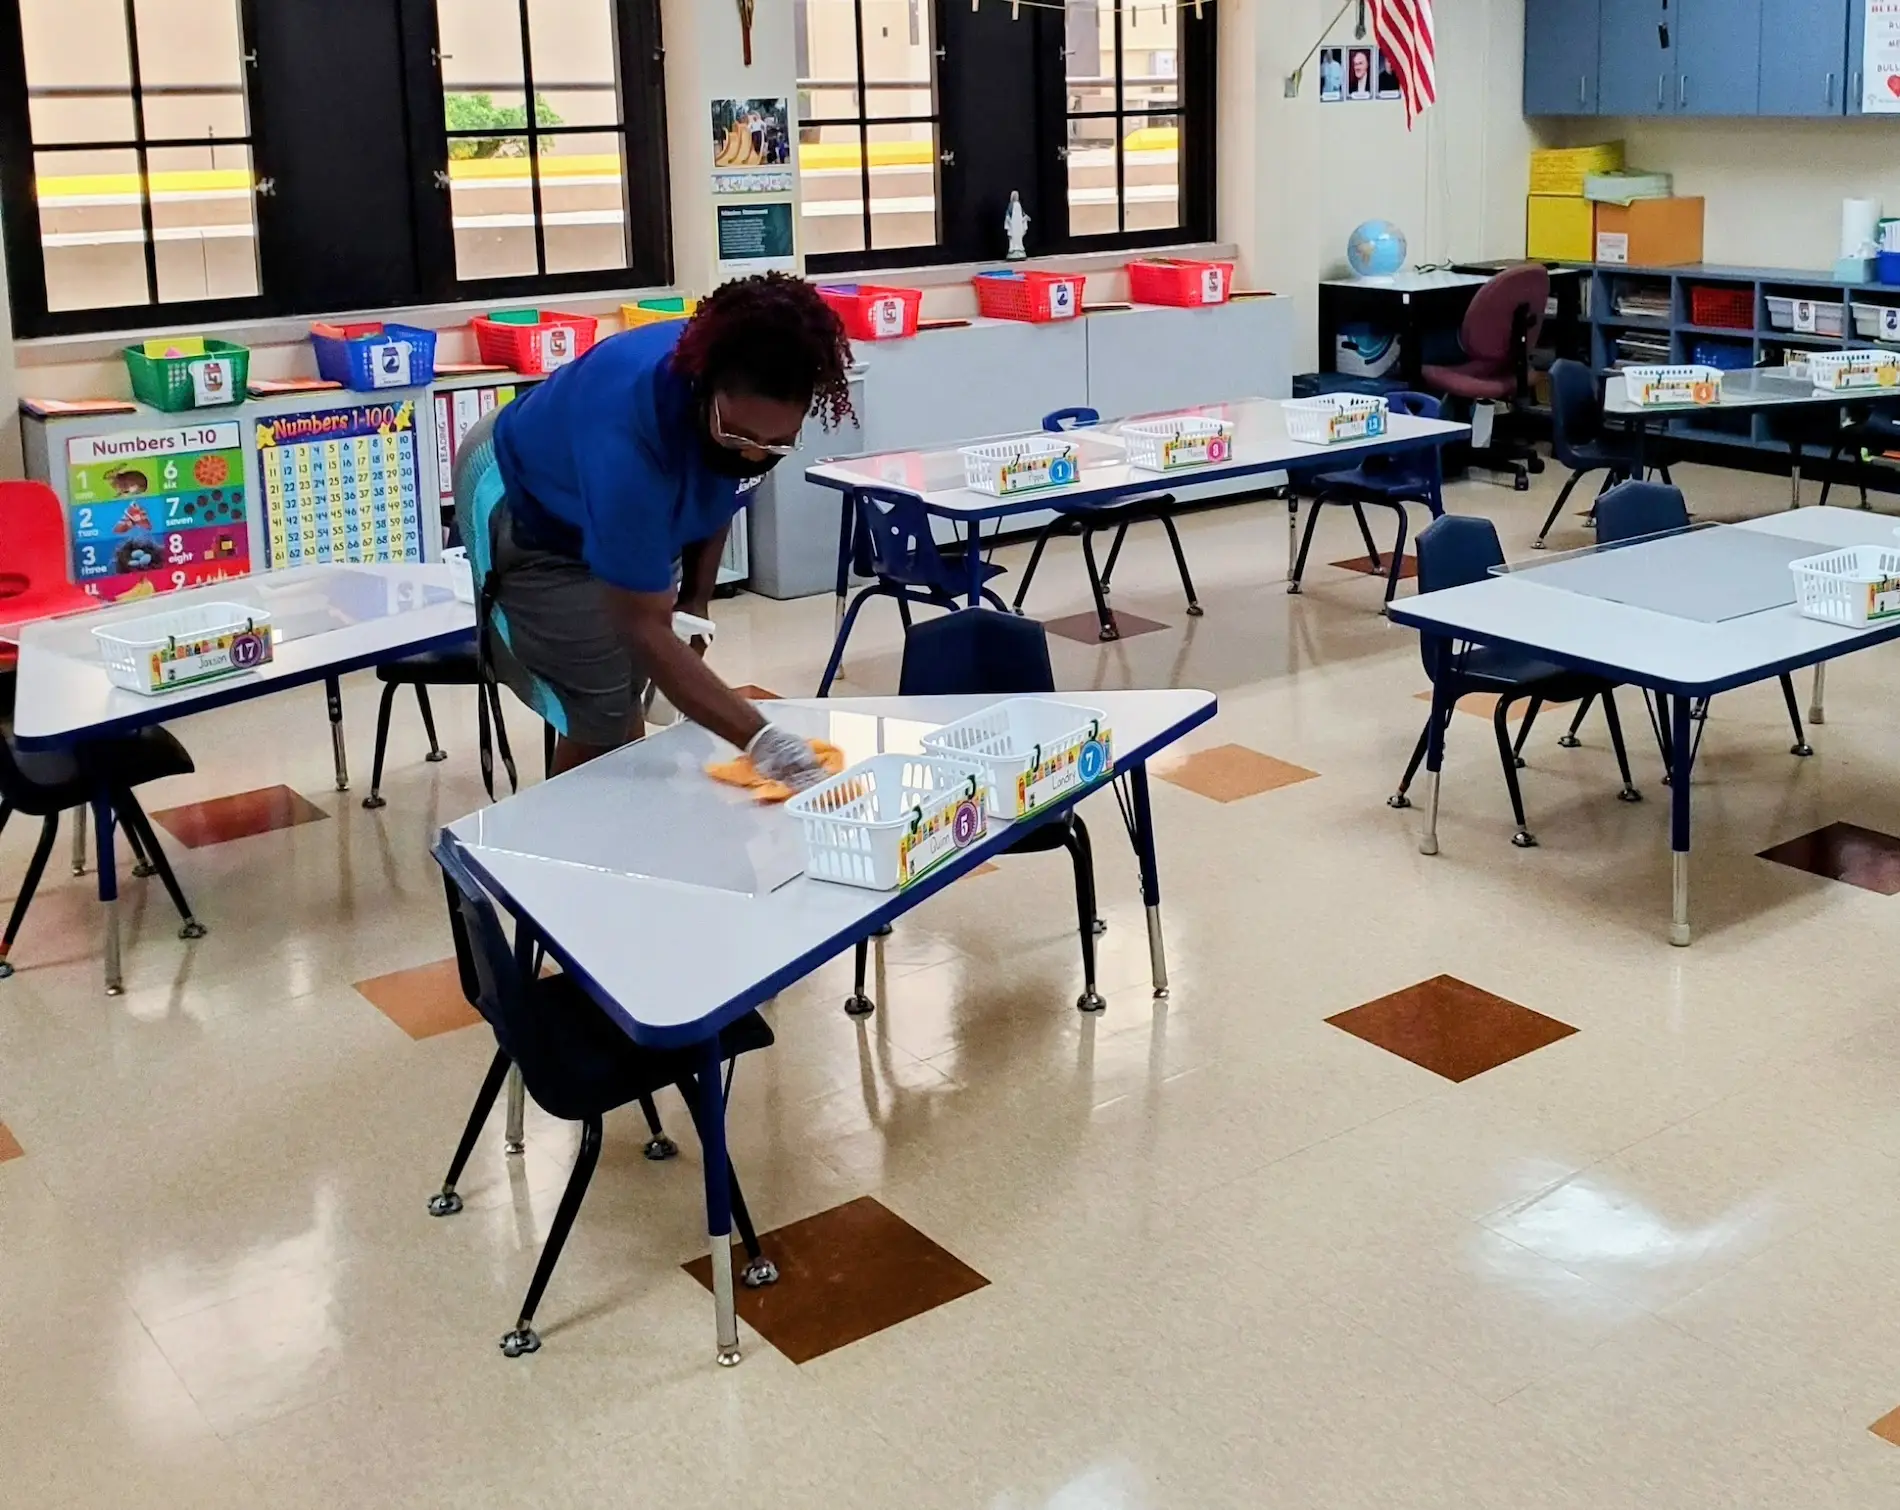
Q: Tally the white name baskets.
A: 9